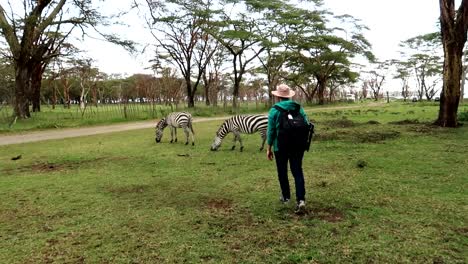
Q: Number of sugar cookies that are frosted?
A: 0